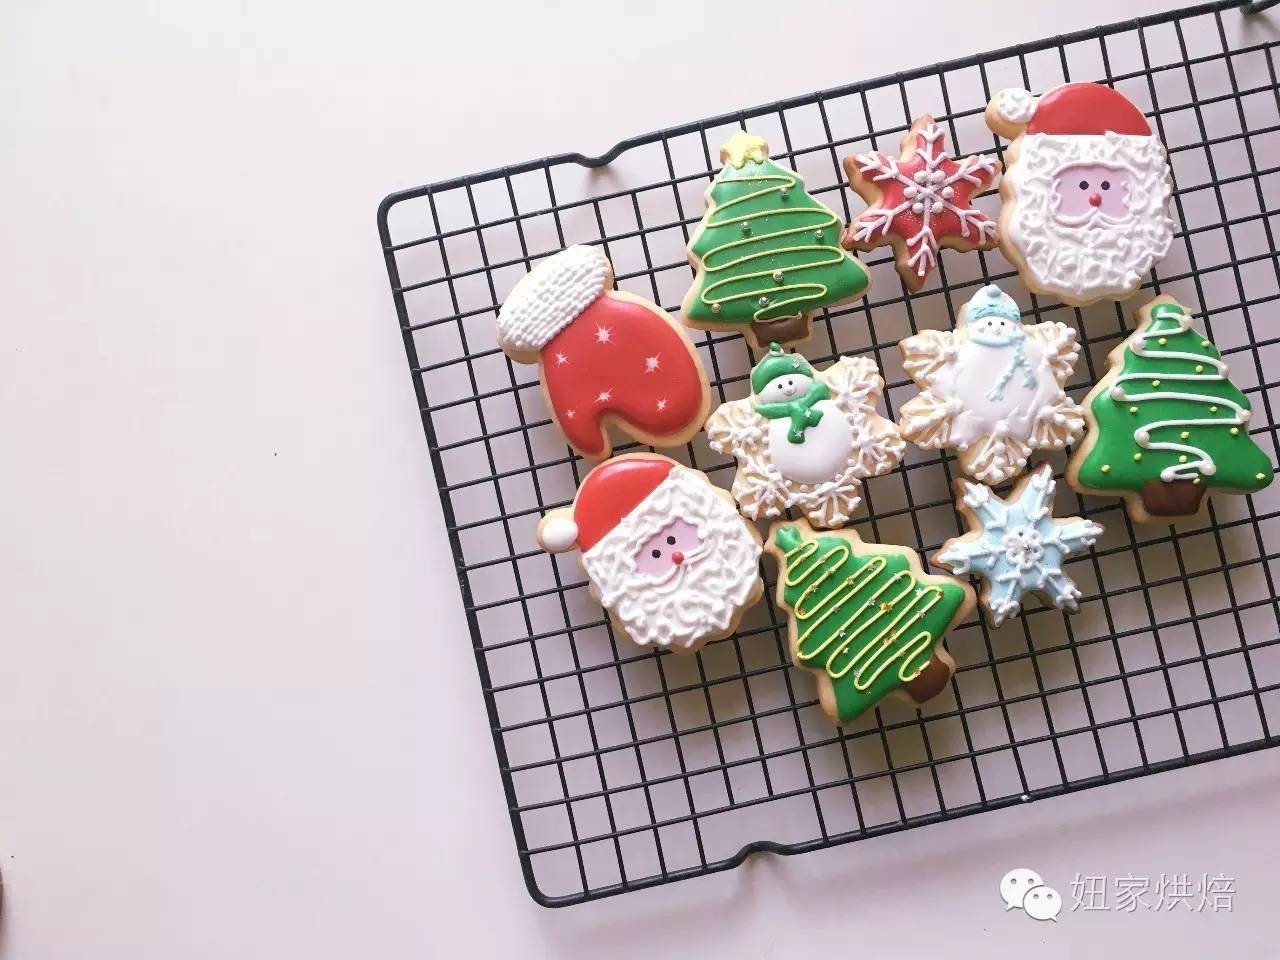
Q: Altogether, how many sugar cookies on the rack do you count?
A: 10